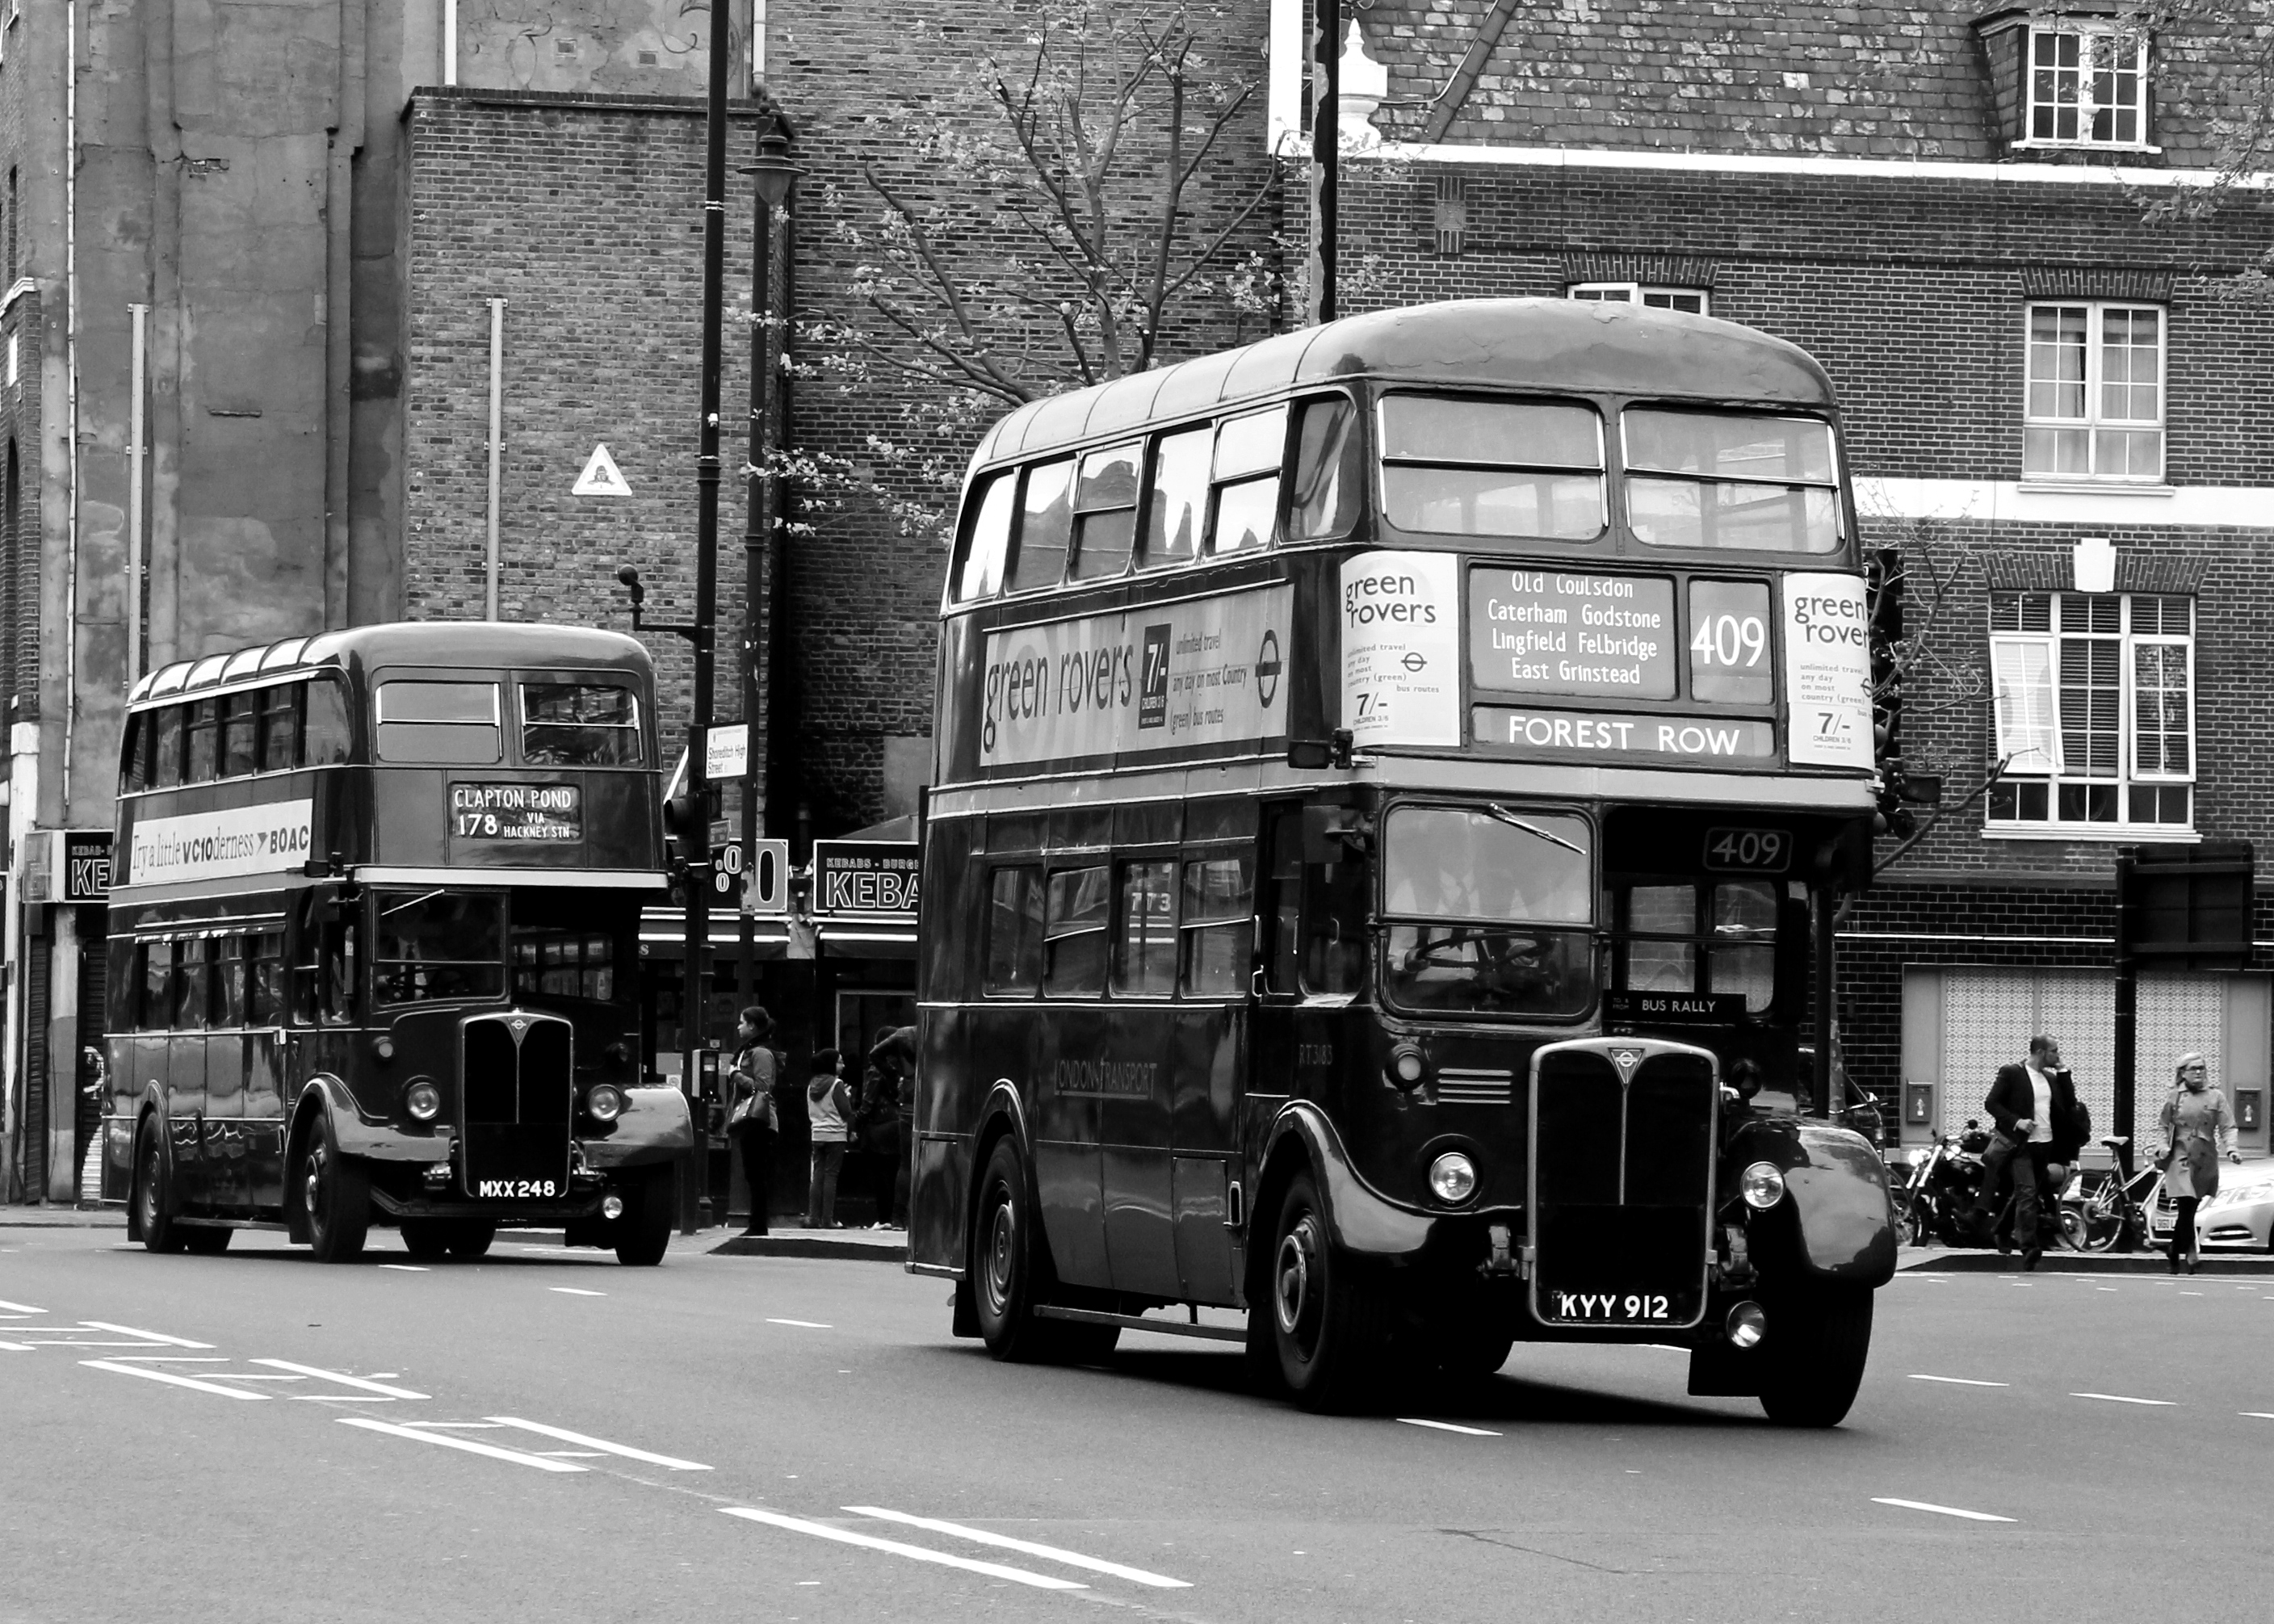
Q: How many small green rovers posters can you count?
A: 2